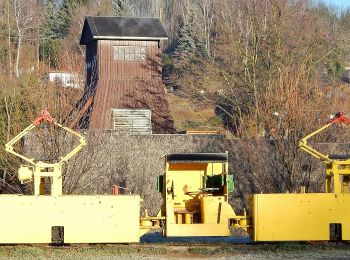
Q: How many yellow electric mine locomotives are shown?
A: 2